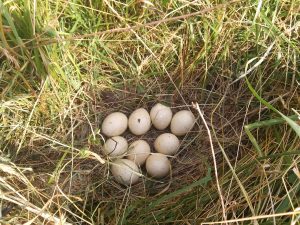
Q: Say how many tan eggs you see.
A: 9